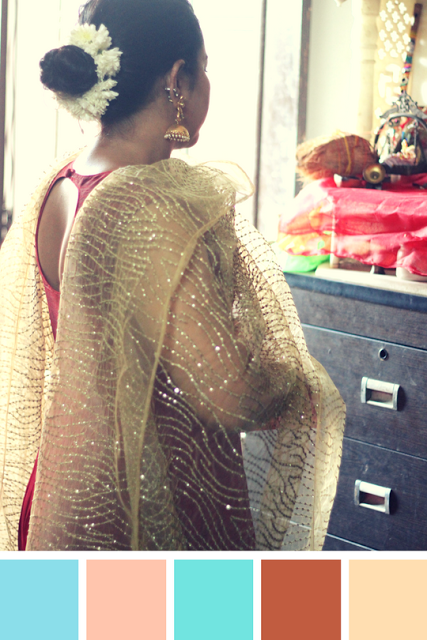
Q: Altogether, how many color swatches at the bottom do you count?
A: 5